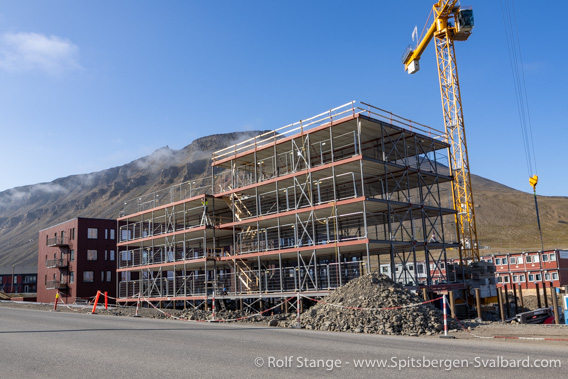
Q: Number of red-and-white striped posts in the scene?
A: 4